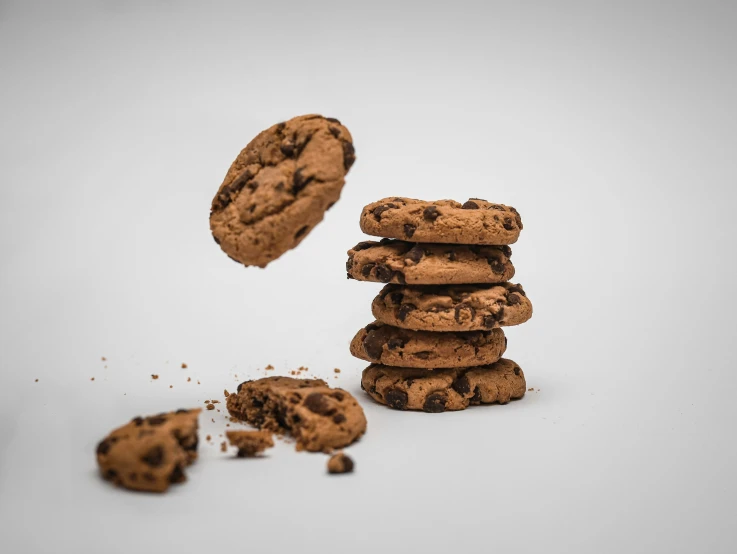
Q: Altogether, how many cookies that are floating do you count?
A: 1